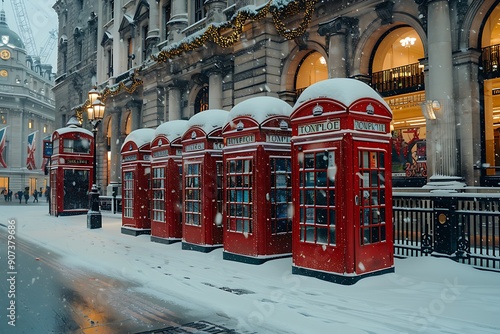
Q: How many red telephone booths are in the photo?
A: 6